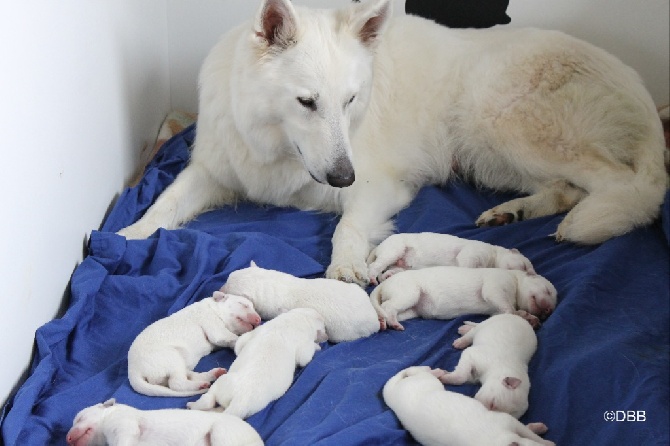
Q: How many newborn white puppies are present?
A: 8